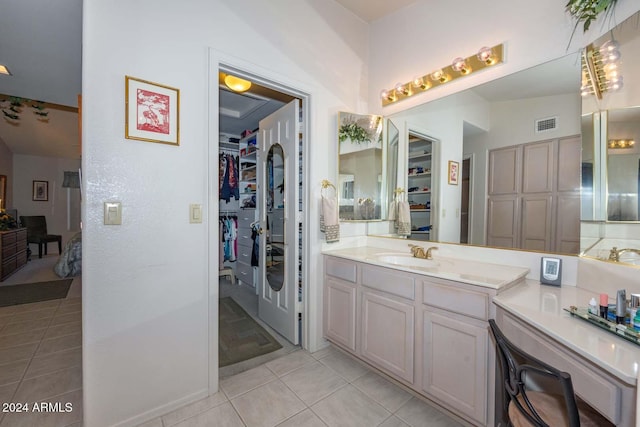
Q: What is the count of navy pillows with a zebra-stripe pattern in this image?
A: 0